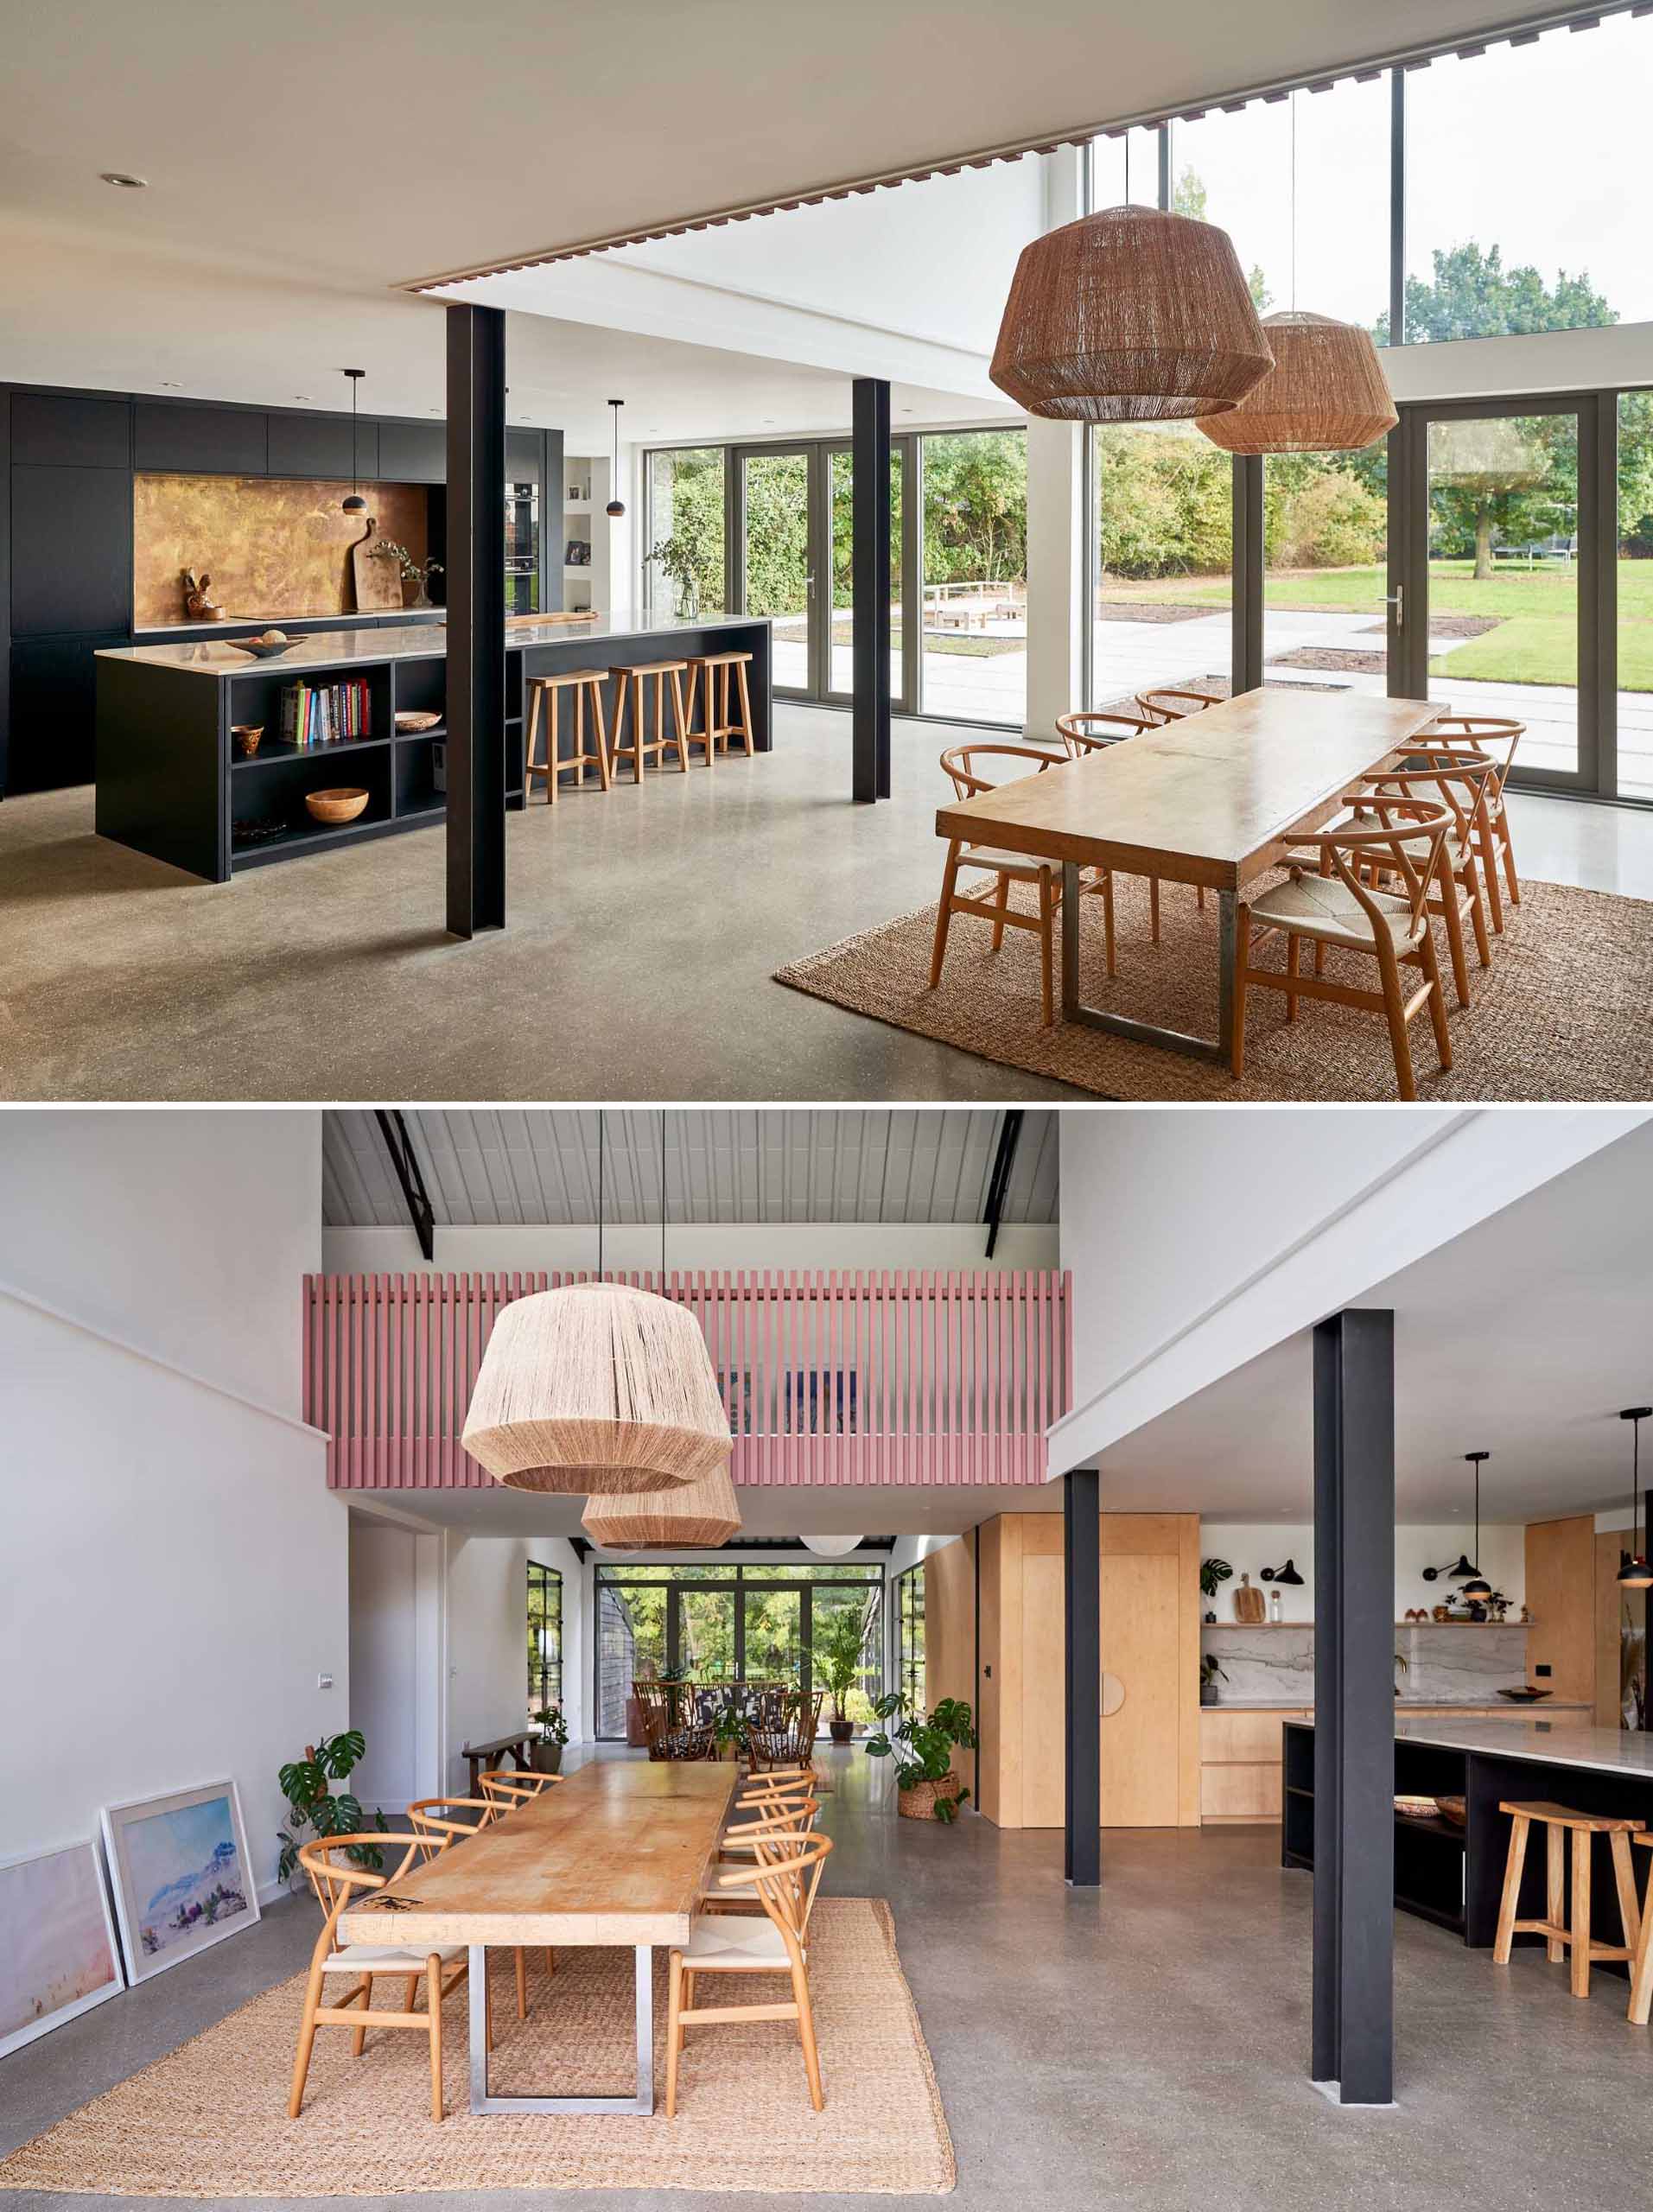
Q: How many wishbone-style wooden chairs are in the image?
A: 12